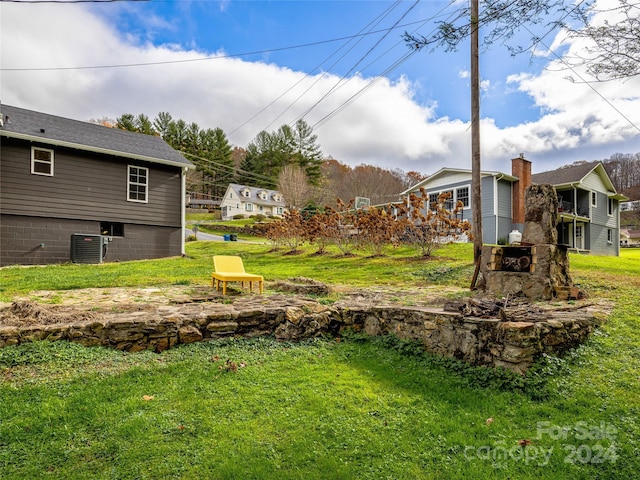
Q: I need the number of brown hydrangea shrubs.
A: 6